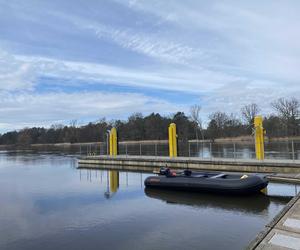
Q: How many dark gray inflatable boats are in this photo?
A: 1